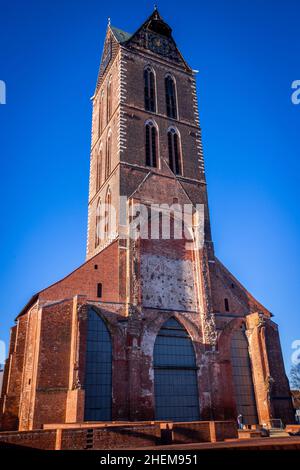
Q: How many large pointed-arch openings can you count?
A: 3